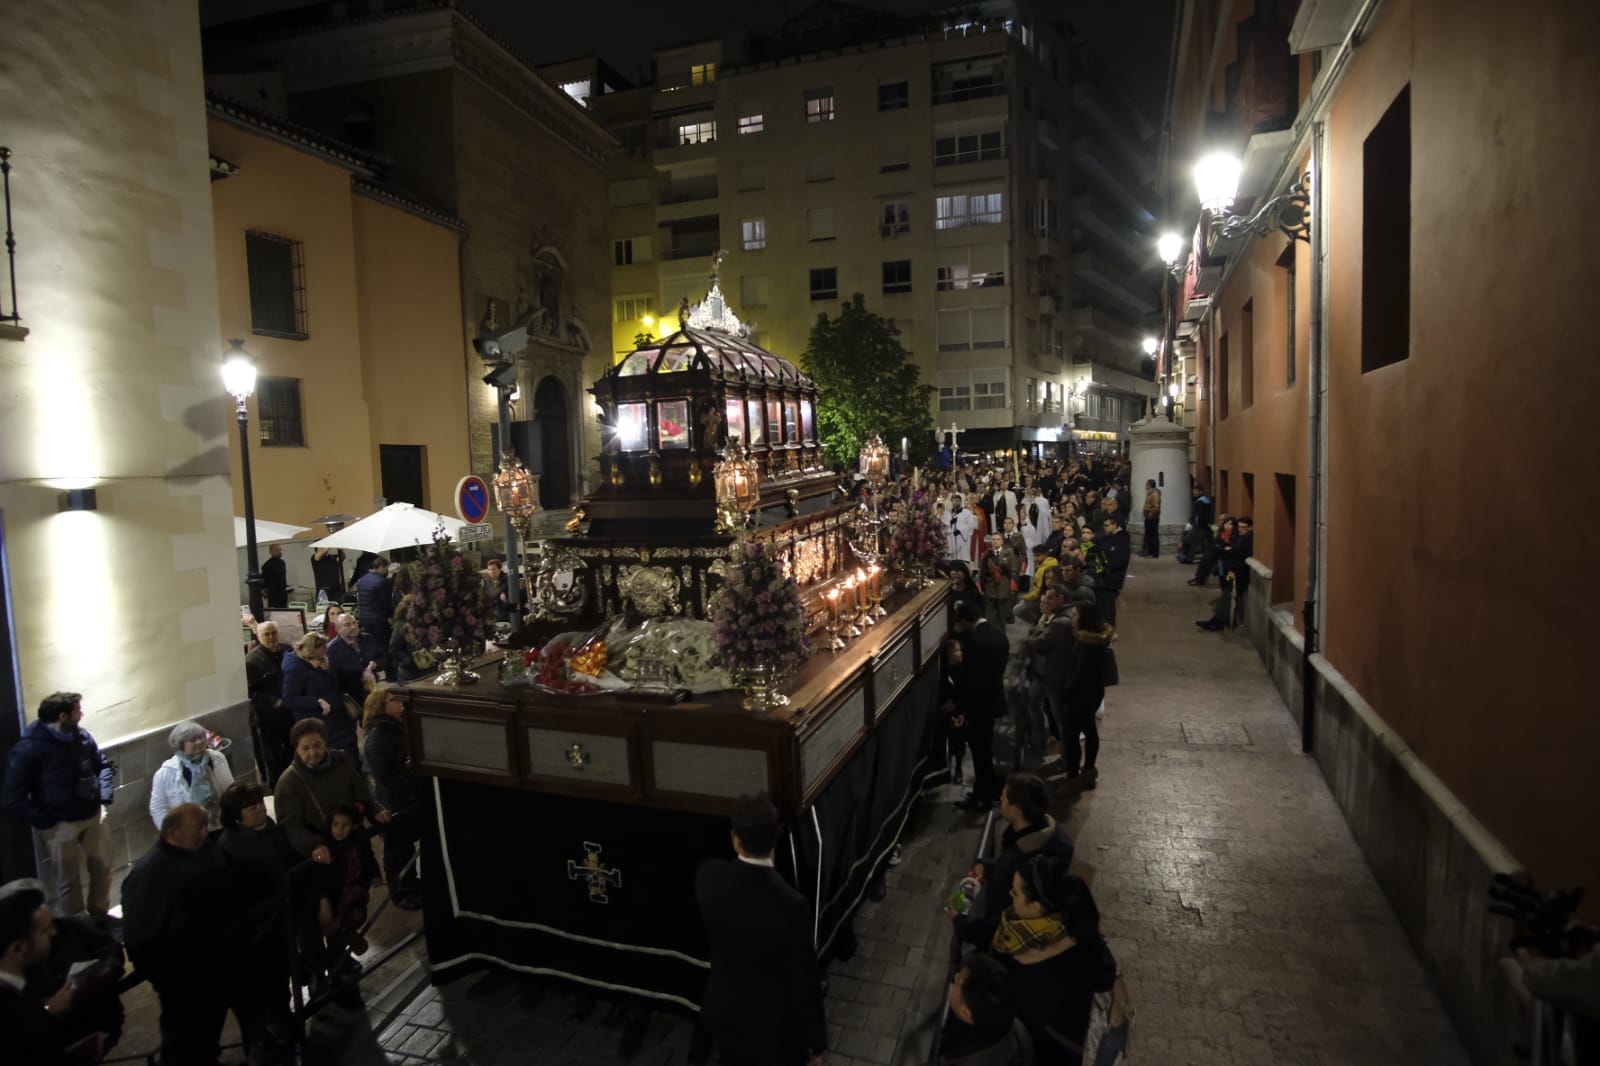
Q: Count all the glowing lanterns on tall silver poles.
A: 3